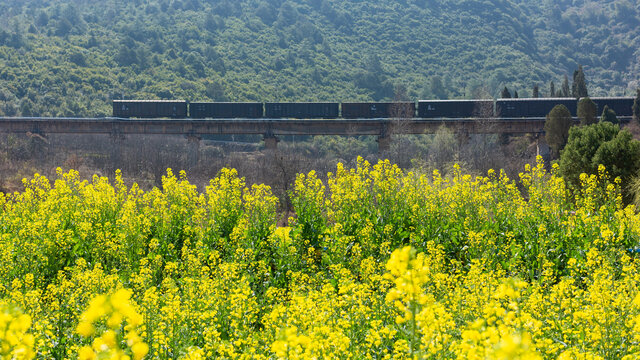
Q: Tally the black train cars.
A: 7